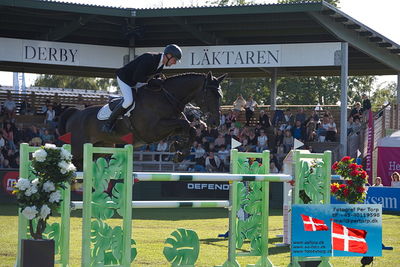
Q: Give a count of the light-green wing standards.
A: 4